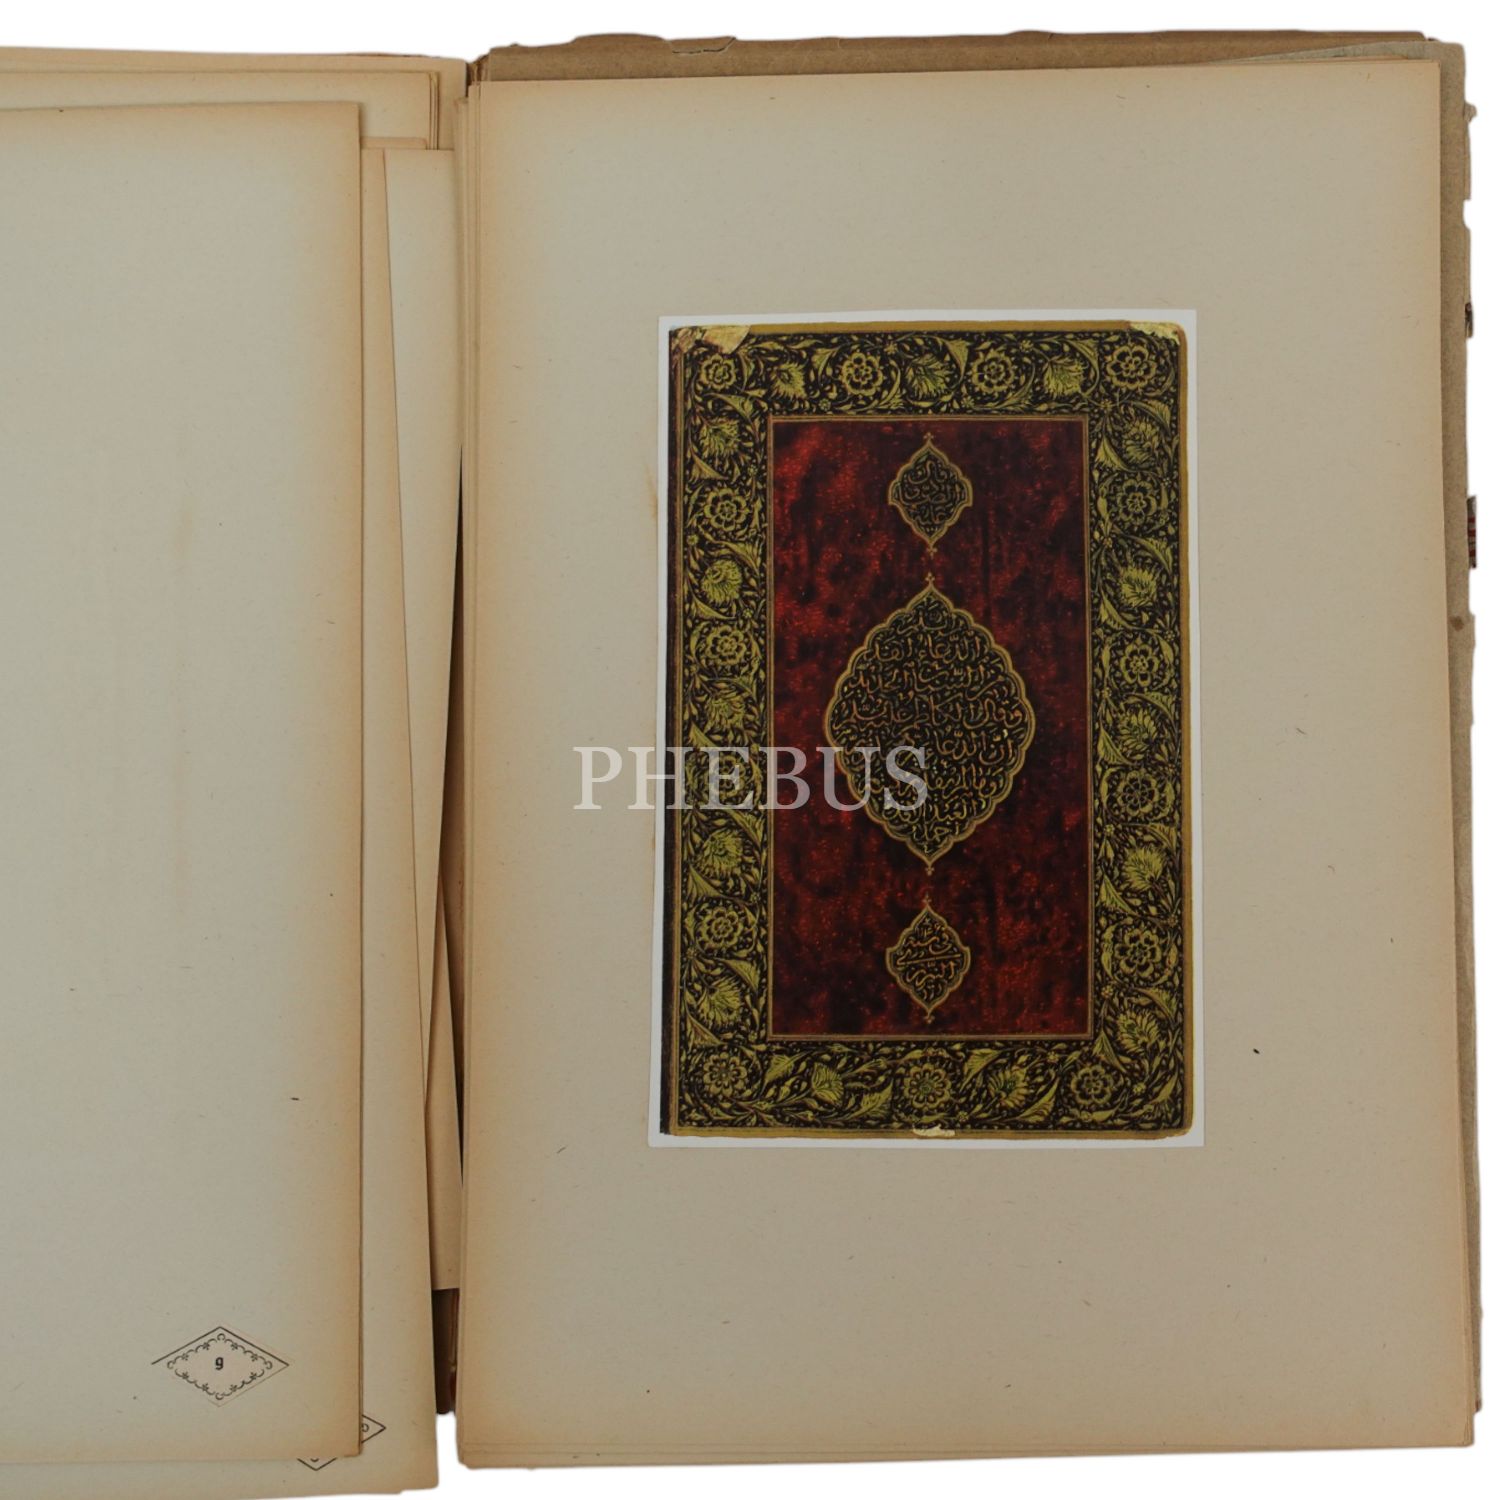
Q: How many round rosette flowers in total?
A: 15